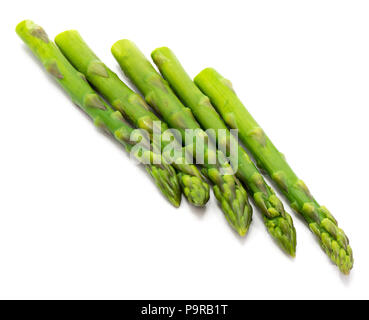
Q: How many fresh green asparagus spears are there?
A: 5